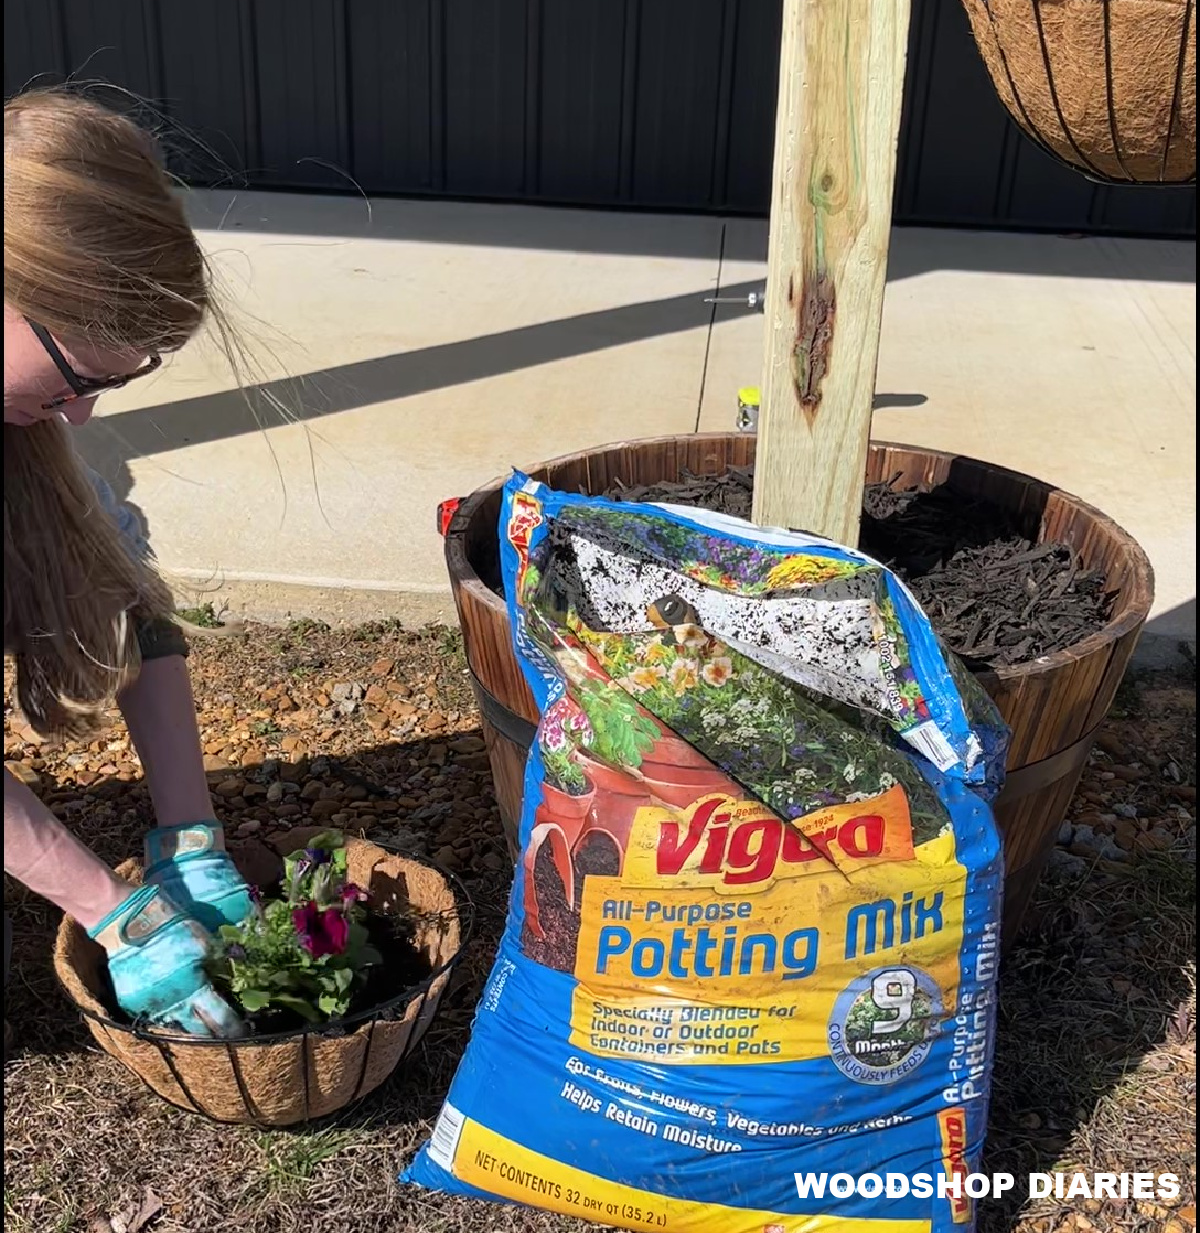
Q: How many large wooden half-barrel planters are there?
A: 1